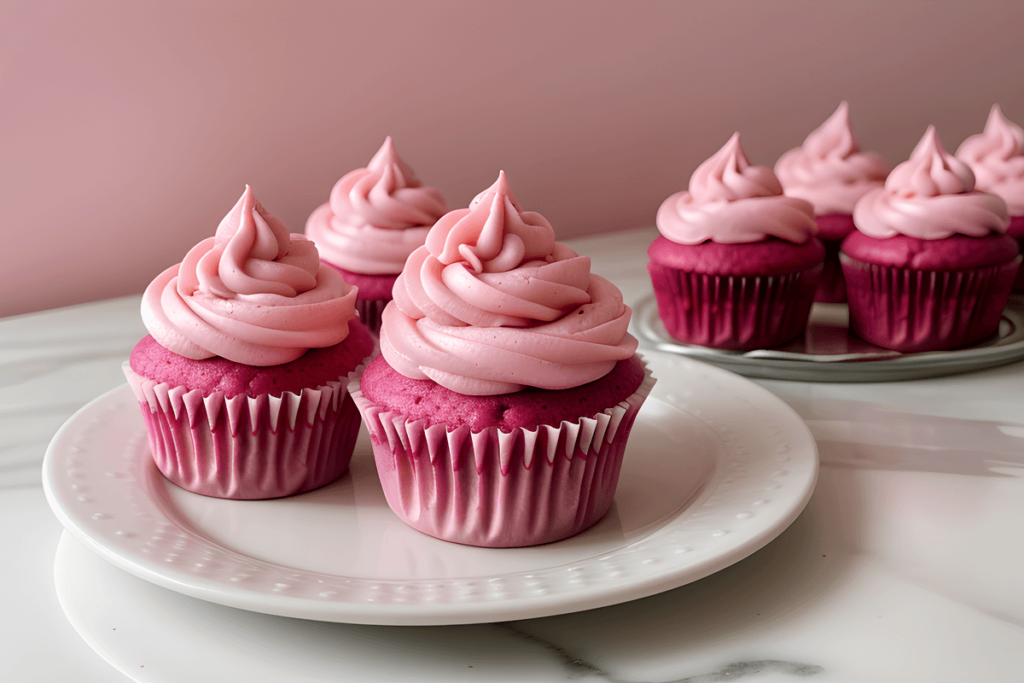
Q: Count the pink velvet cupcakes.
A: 7